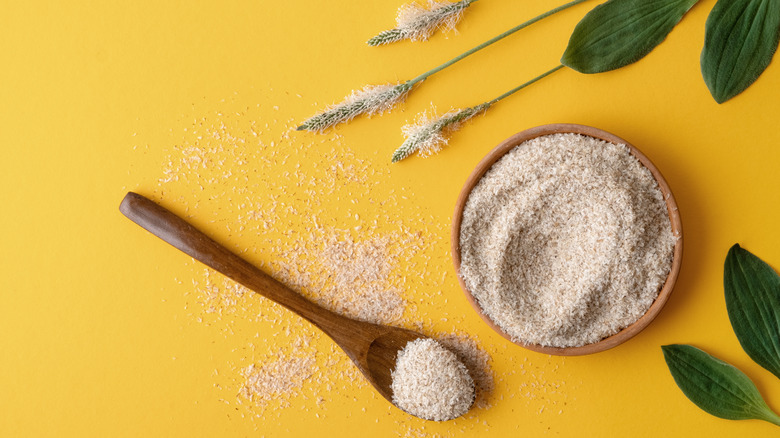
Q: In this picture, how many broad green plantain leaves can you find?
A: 4